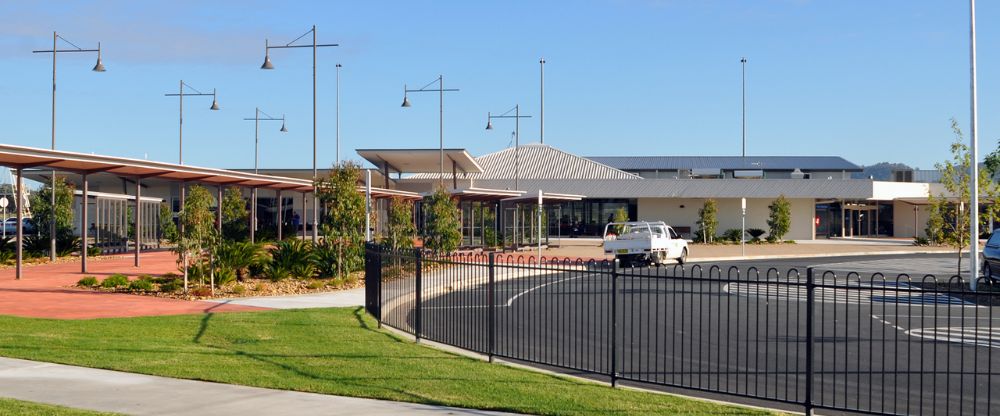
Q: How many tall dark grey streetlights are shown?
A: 6